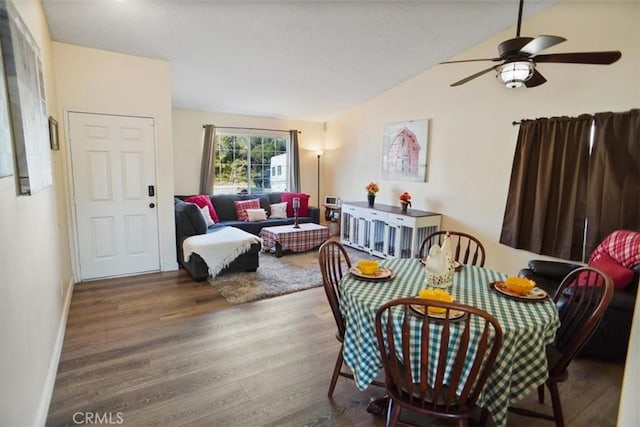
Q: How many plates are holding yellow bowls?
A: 3